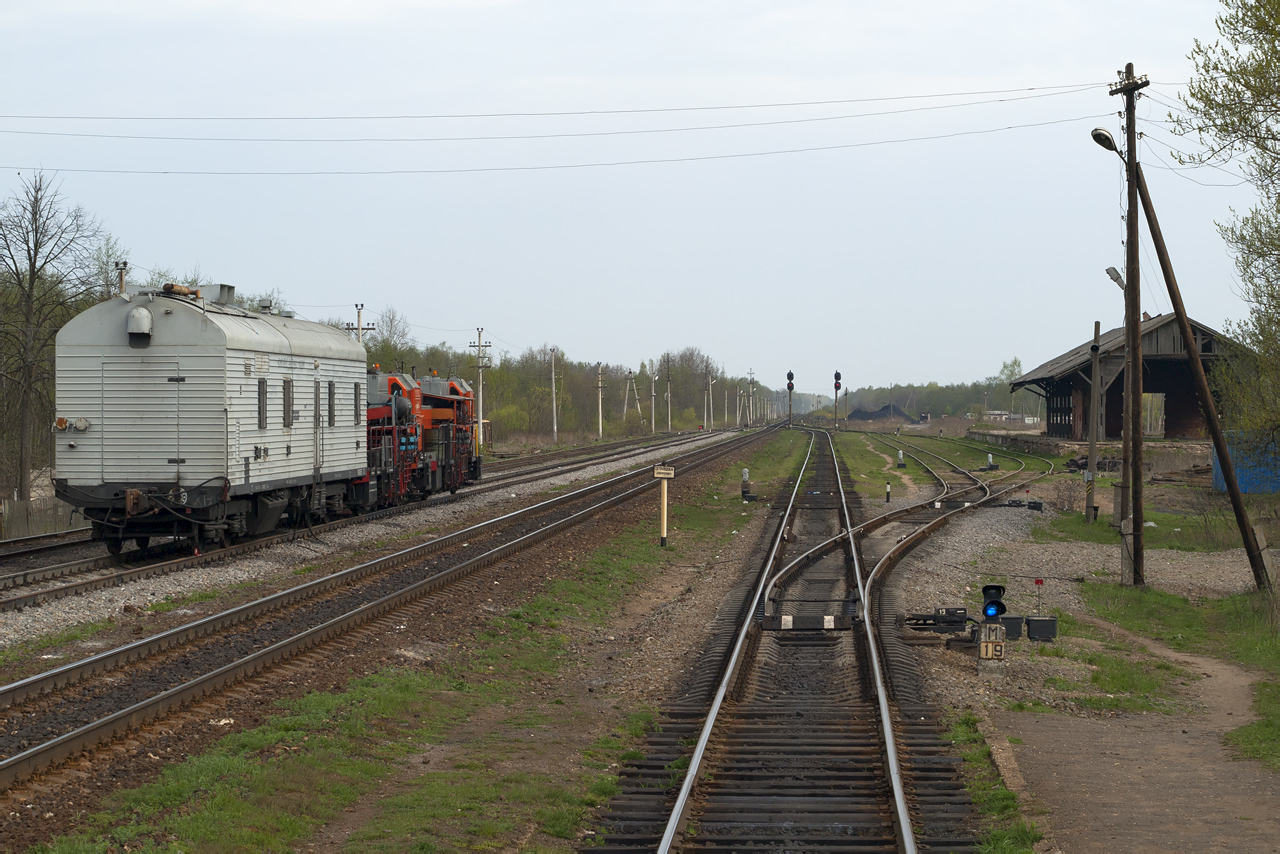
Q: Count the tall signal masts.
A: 2